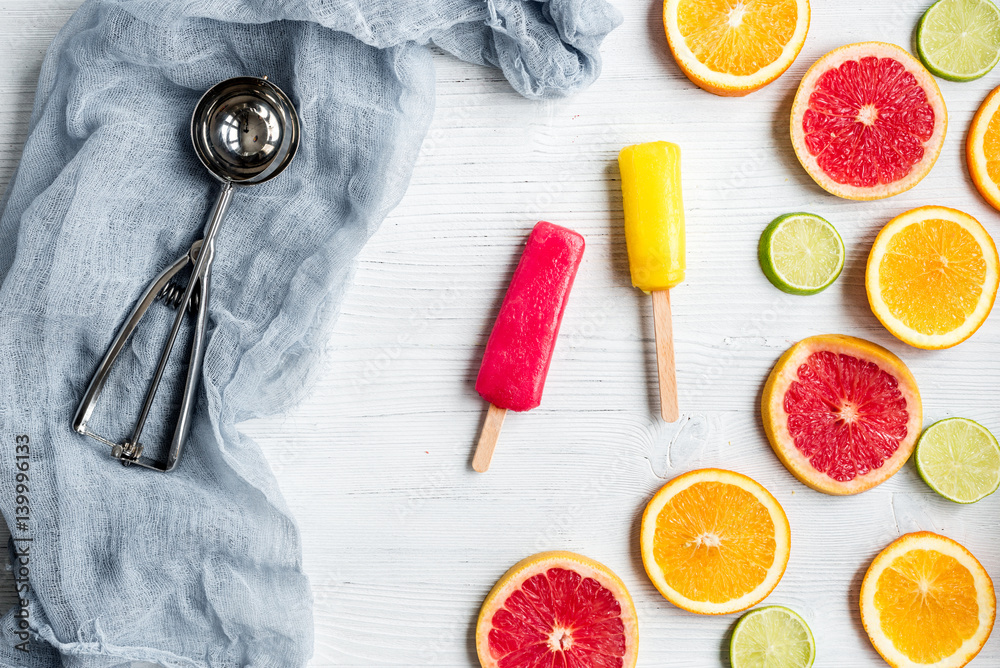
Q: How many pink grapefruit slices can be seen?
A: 3